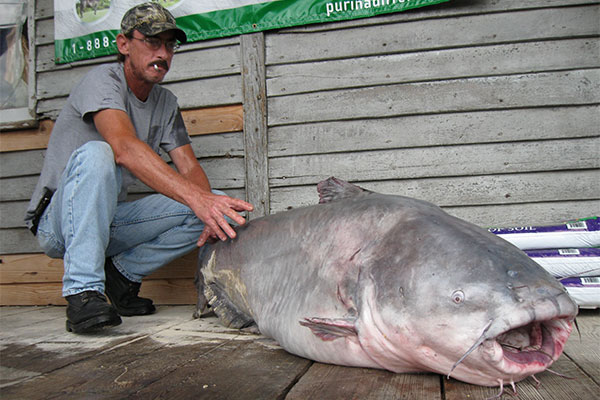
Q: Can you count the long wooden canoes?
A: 0